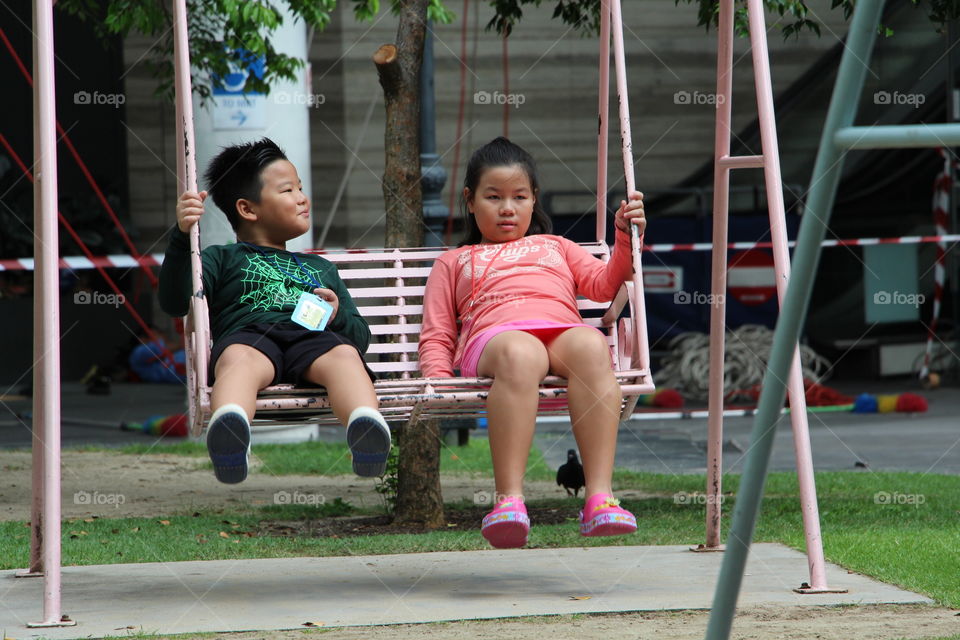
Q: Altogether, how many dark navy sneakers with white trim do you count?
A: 2